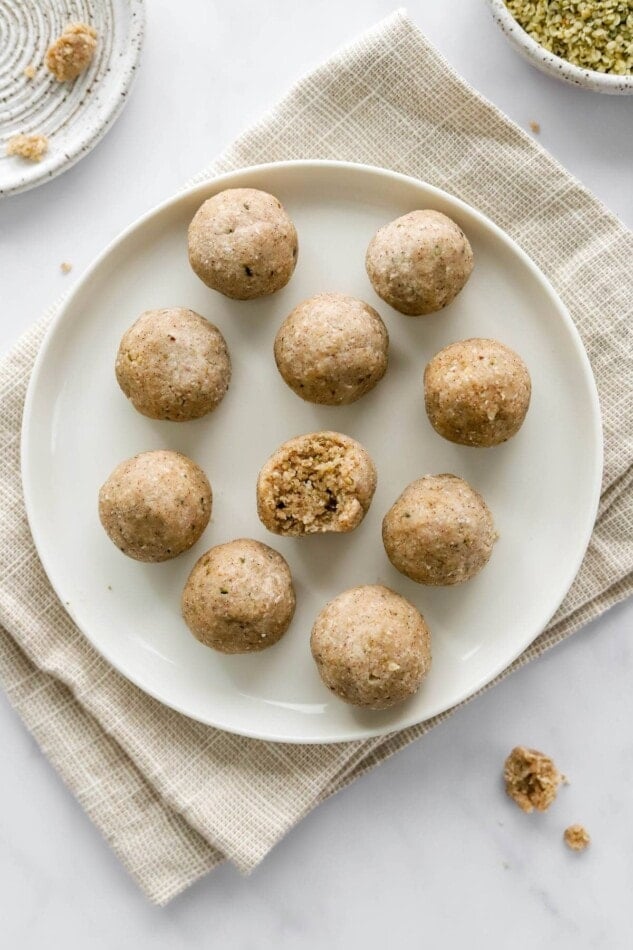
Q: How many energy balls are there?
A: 10